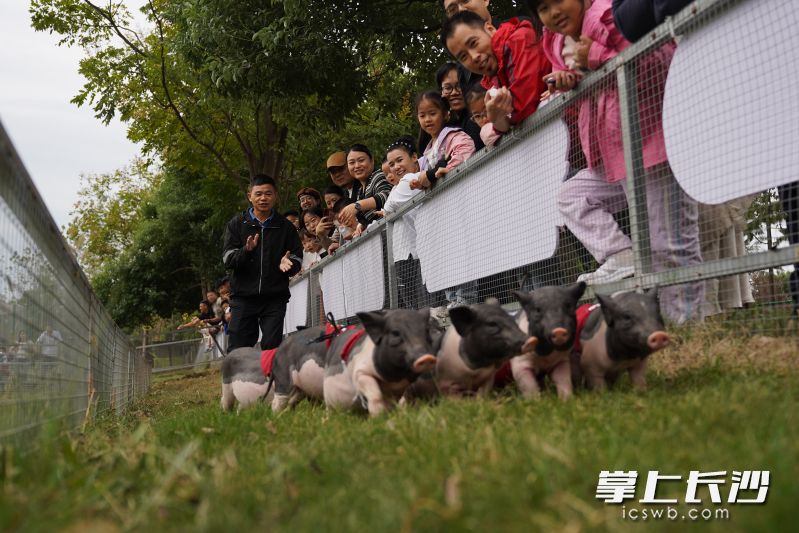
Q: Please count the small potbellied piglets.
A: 6